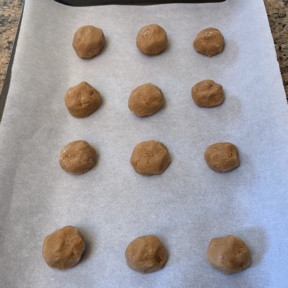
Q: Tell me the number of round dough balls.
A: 12